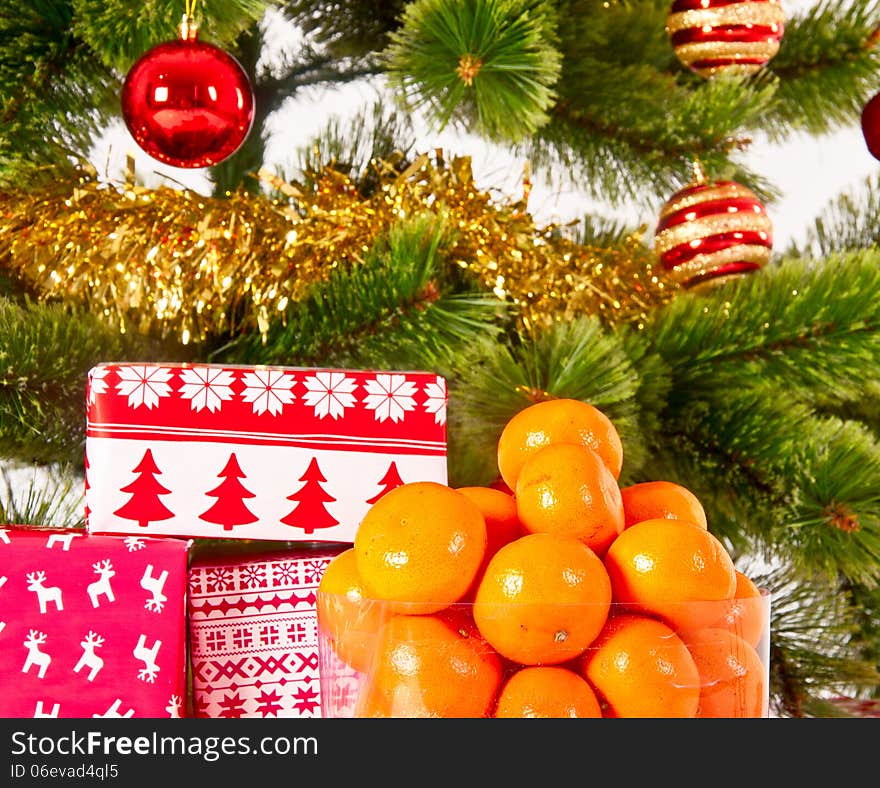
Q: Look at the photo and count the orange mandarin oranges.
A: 13